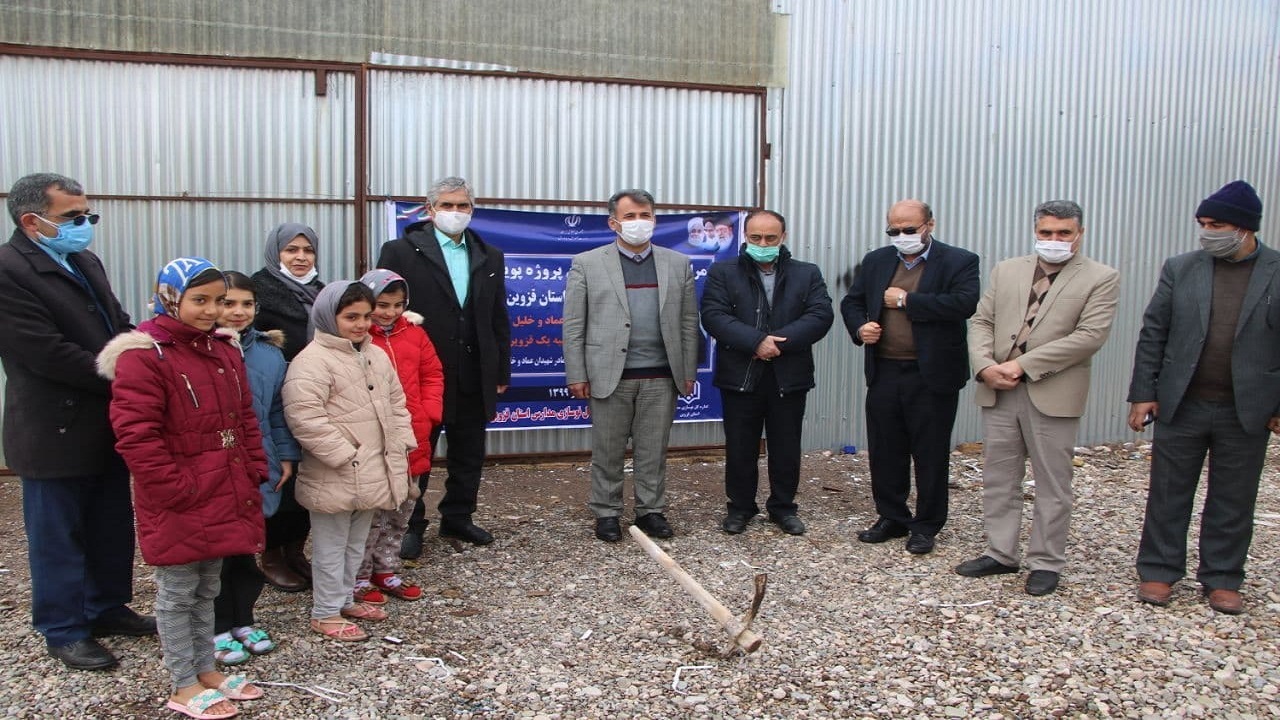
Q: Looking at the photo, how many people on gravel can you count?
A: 12